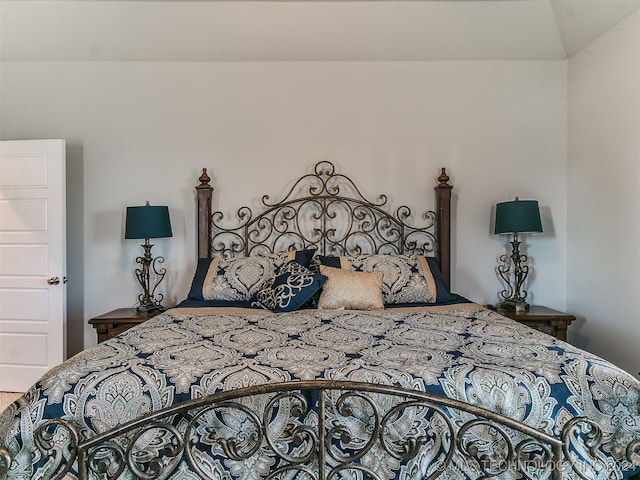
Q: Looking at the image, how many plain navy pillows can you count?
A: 0